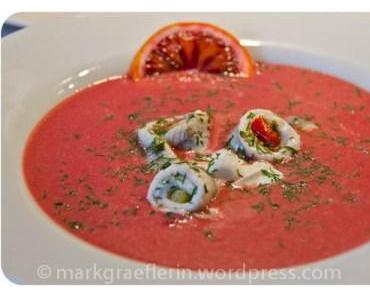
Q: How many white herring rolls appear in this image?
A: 3